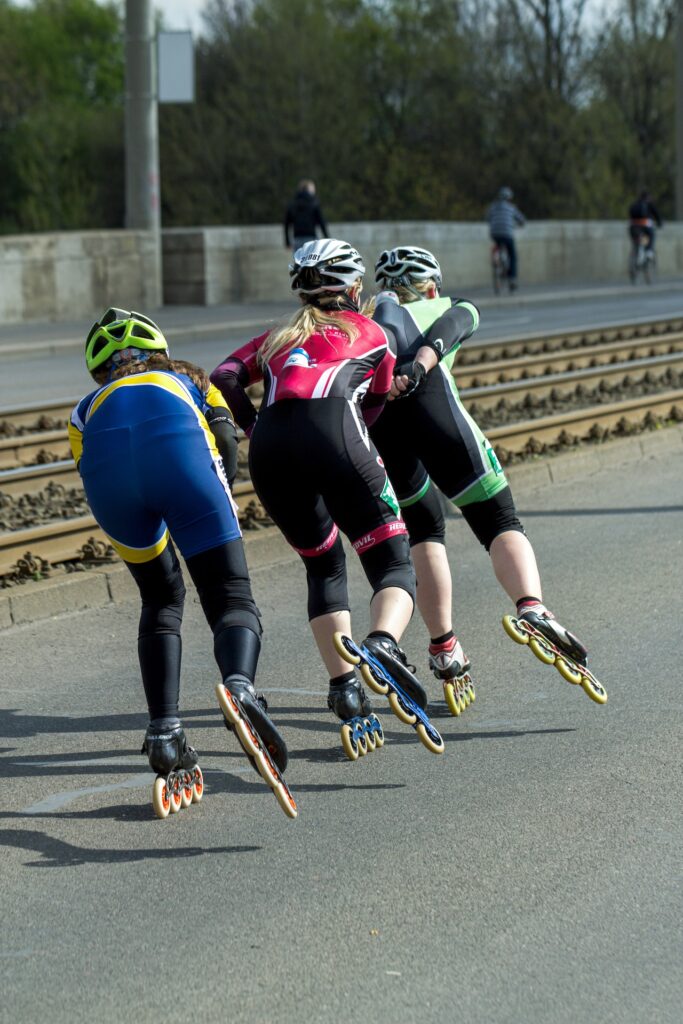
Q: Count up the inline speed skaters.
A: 3